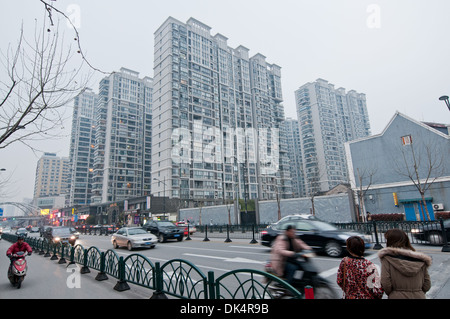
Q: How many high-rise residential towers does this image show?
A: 5